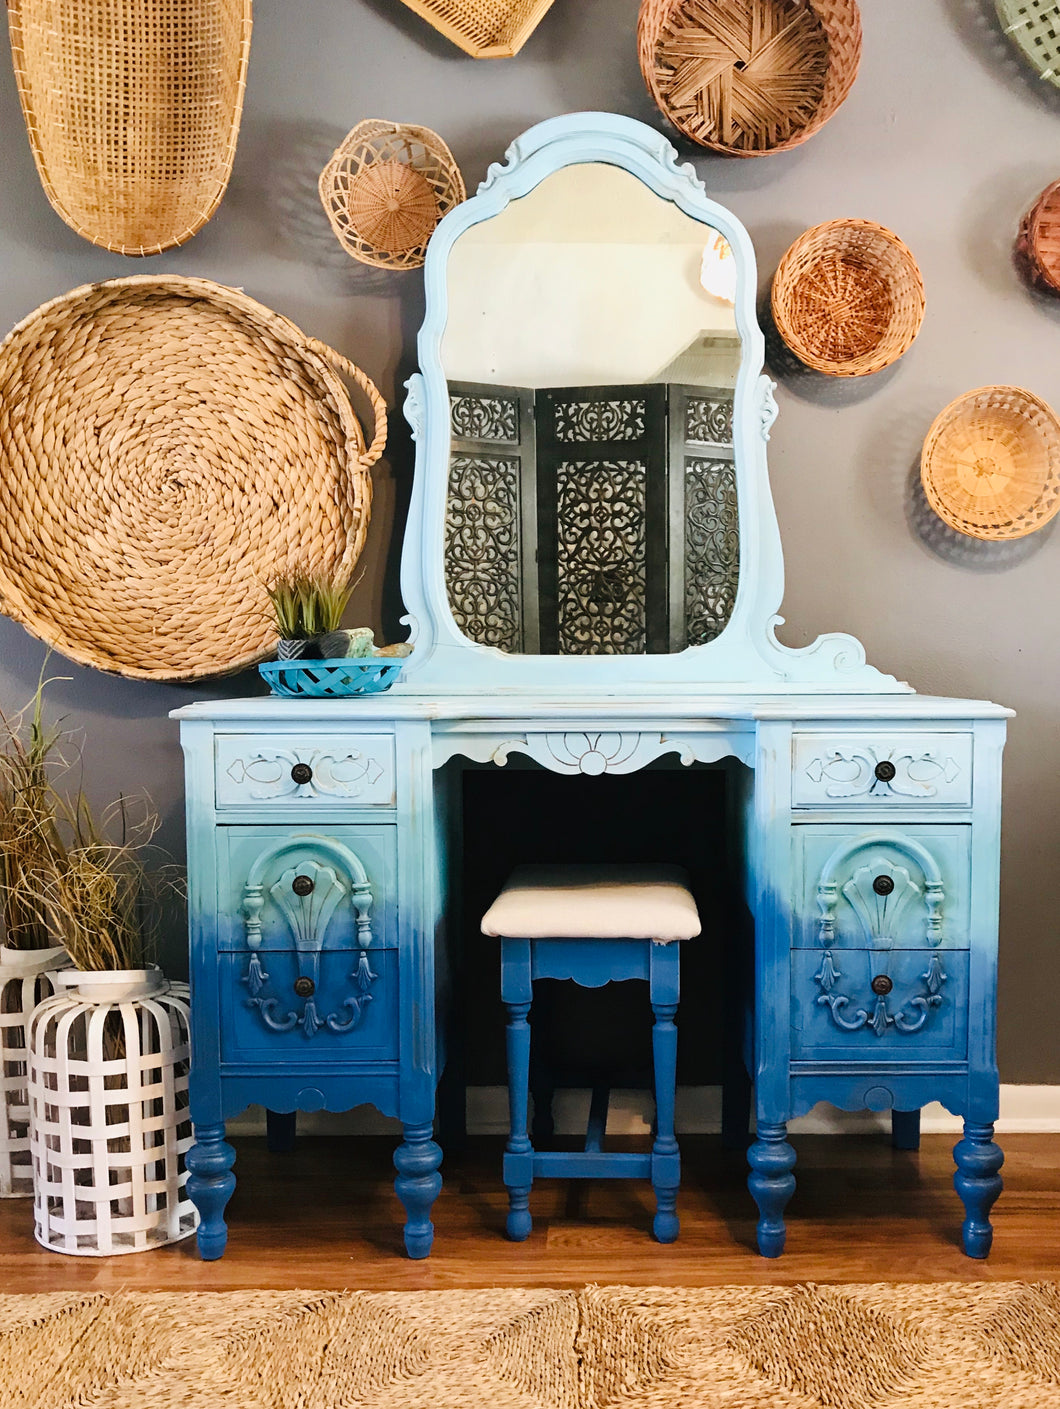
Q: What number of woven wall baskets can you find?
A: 9